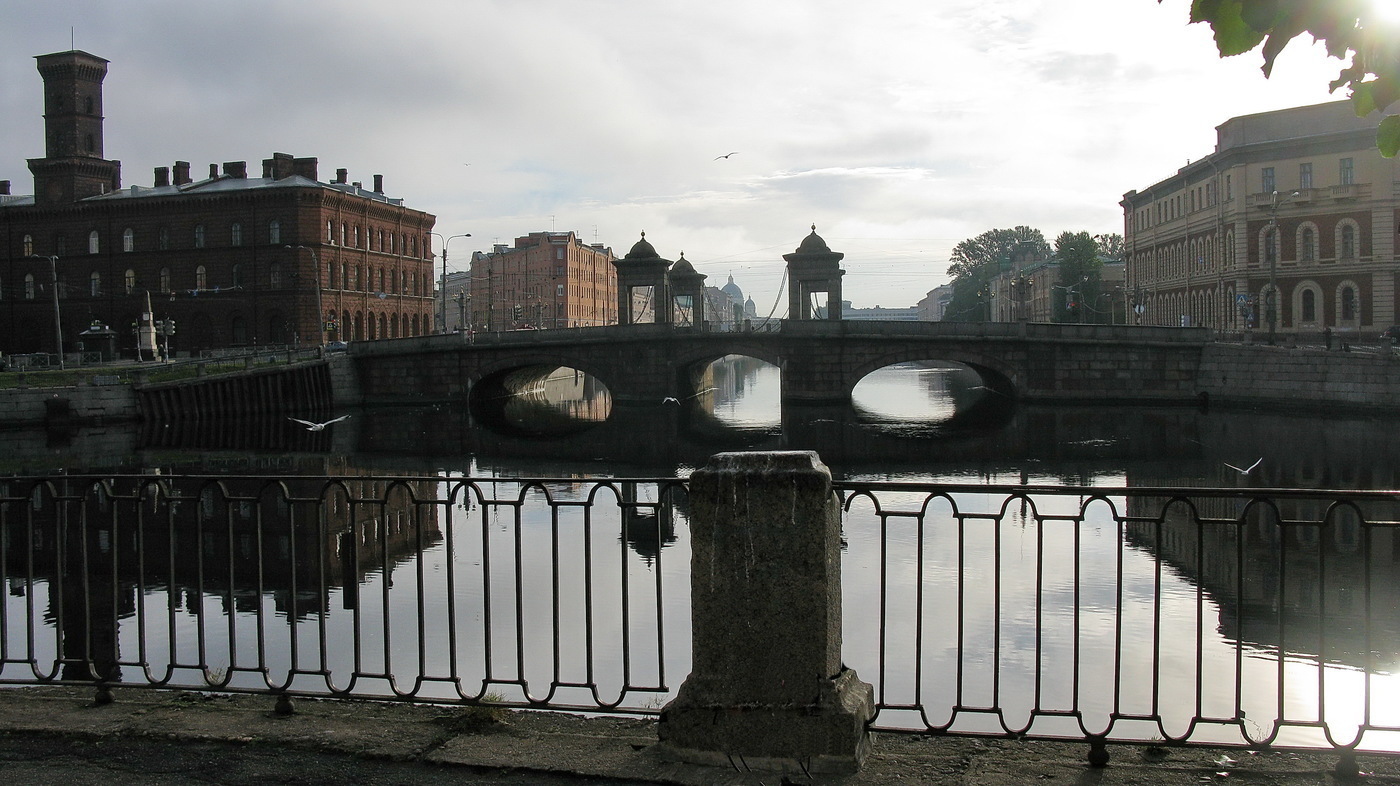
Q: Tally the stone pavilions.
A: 3